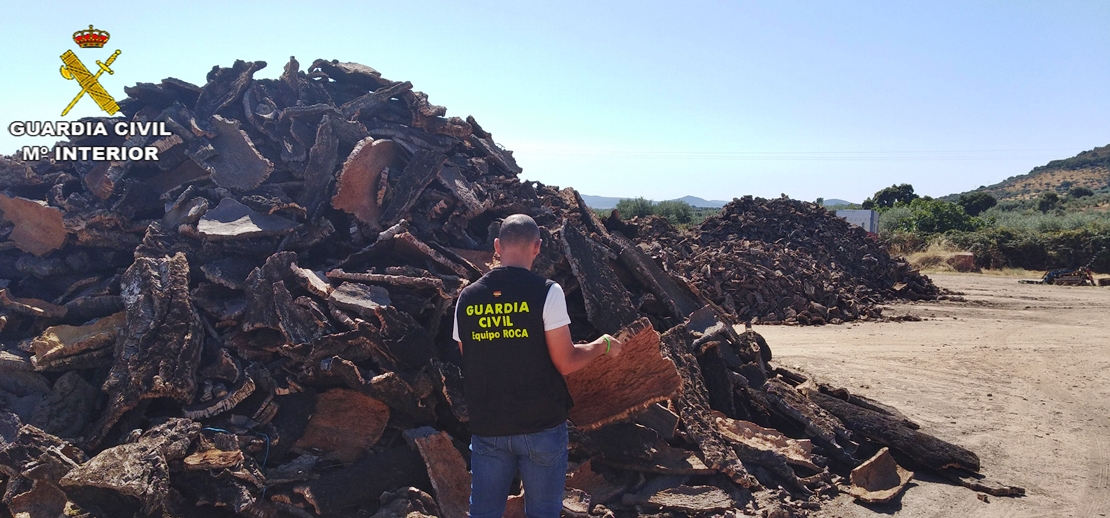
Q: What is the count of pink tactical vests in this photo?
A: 0